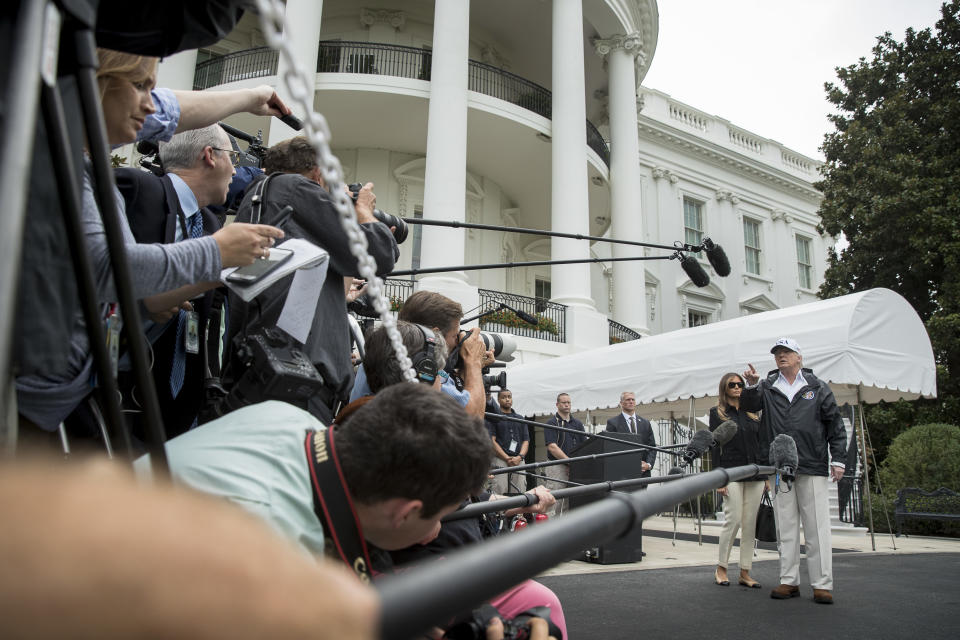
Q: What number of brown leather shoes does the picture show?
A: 2